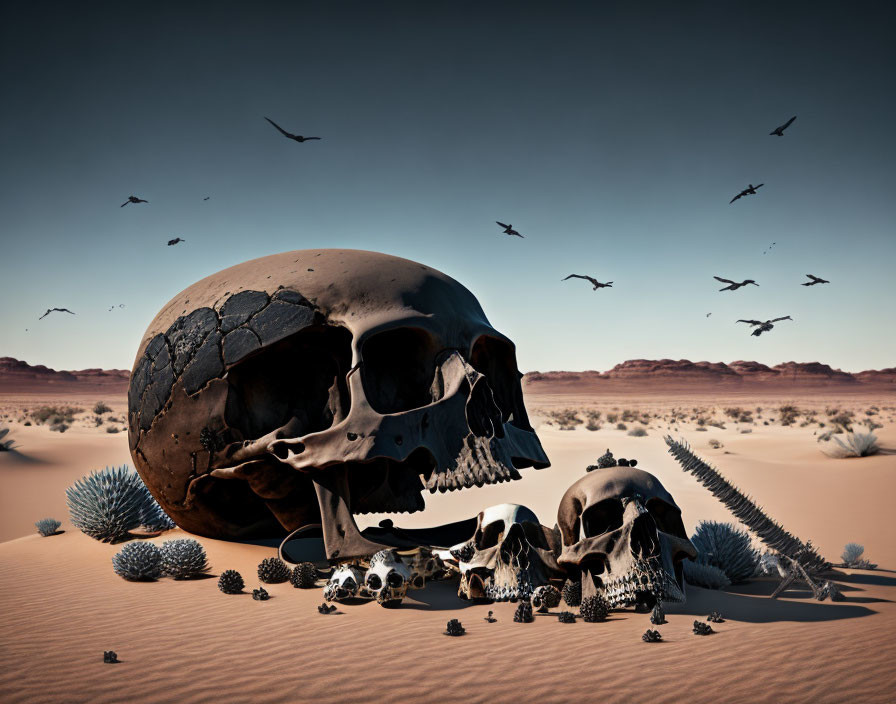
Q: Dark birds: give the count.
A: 11